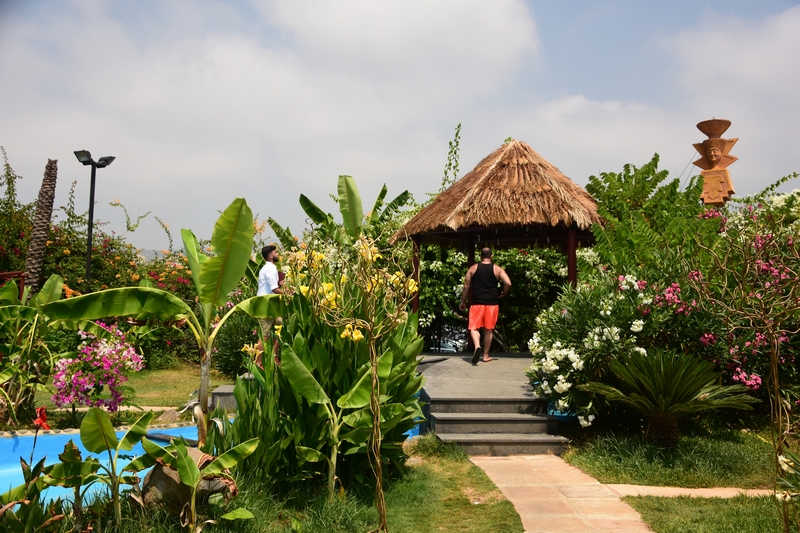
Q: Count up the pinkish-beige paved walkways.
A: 2